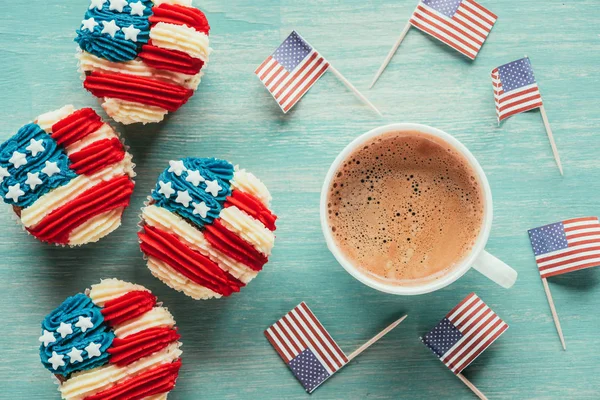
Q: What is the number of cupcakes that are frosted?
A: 4